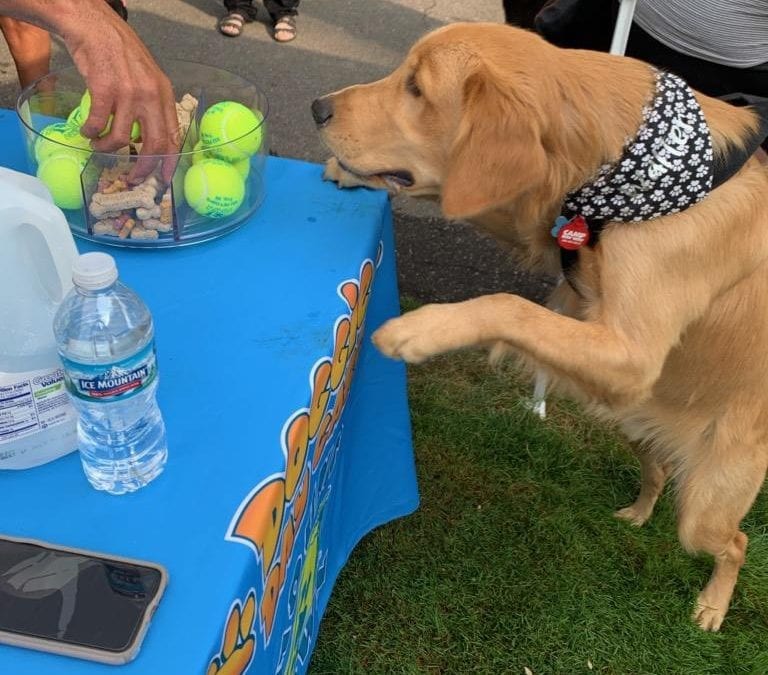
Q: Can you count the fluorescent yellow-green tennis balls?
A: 7